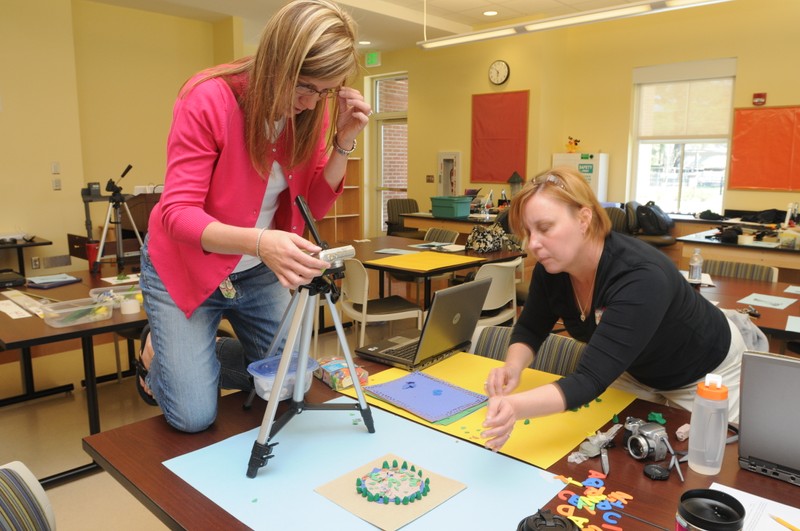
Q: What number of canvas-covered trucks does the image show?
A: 0